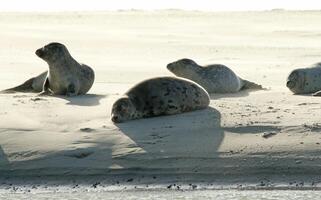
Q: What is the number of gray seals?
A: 4